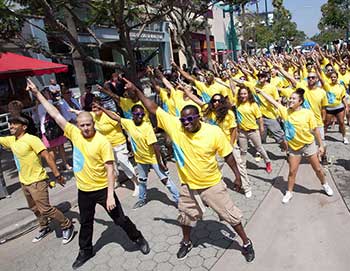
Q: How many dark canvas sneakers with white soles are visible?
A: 2